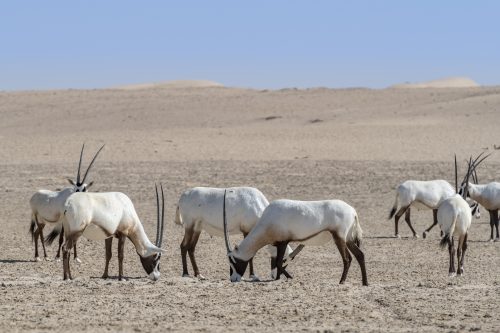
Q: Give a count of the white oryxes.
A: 7